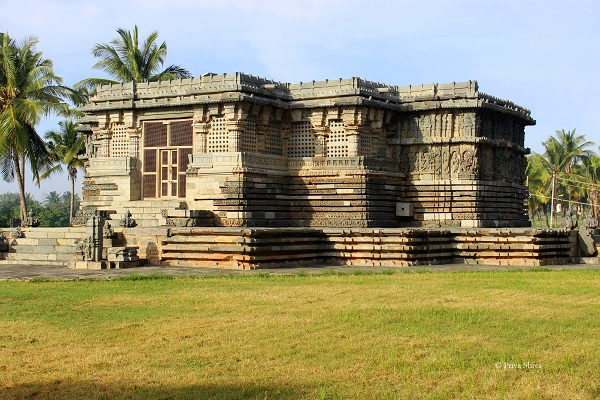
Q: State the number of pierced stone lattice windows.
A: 7